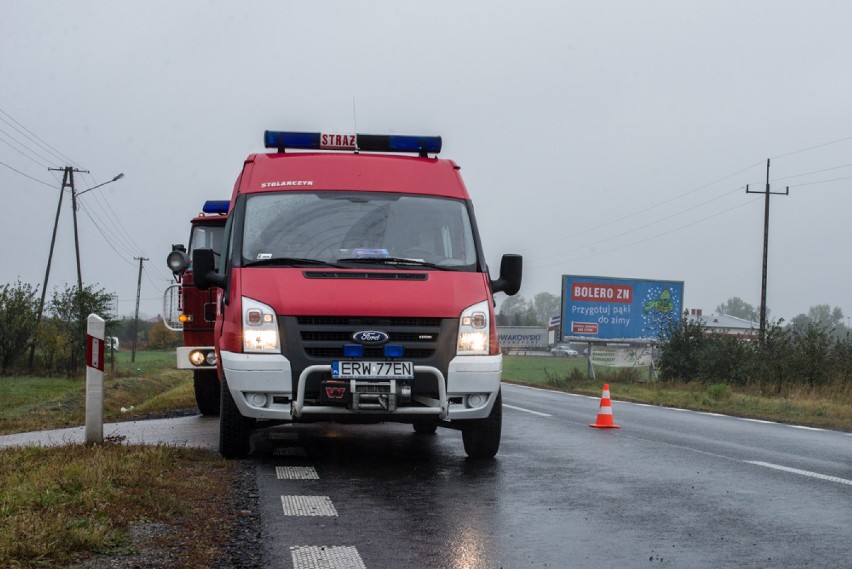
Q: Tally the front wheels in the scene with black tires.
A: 3